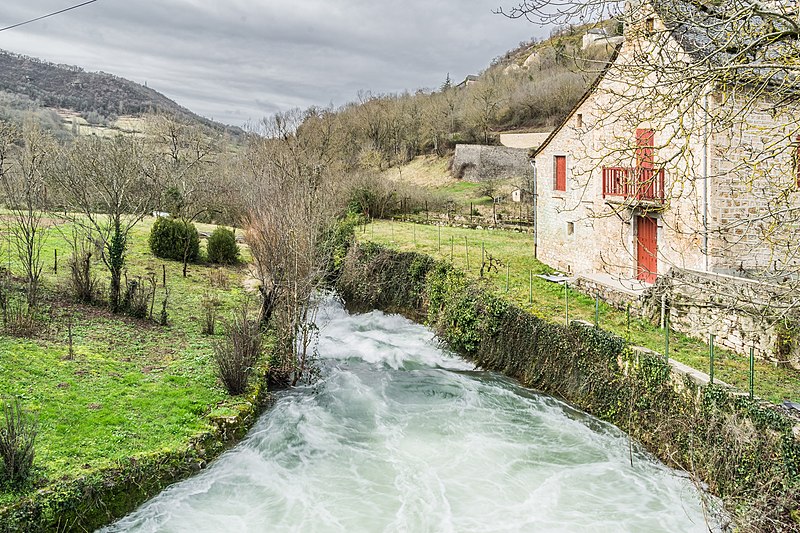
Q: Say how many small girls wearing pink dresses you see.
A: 0